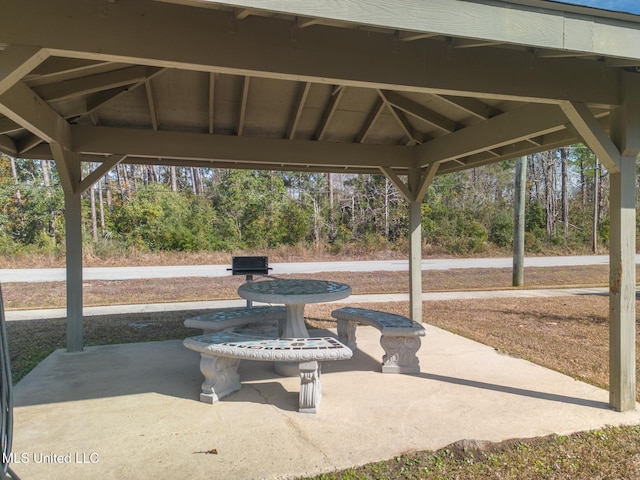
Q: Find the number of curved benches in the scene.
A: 3